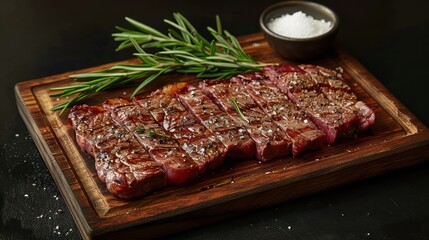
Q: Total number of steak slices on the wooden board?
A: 7